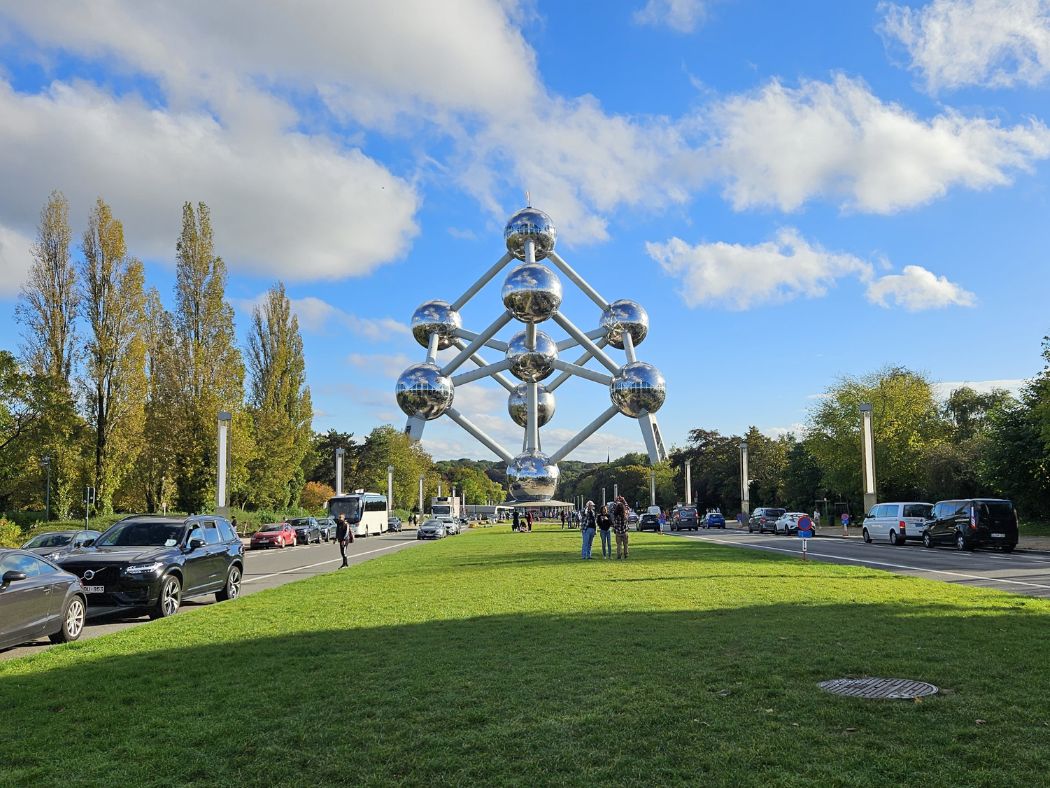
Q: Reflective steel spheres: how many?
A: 9